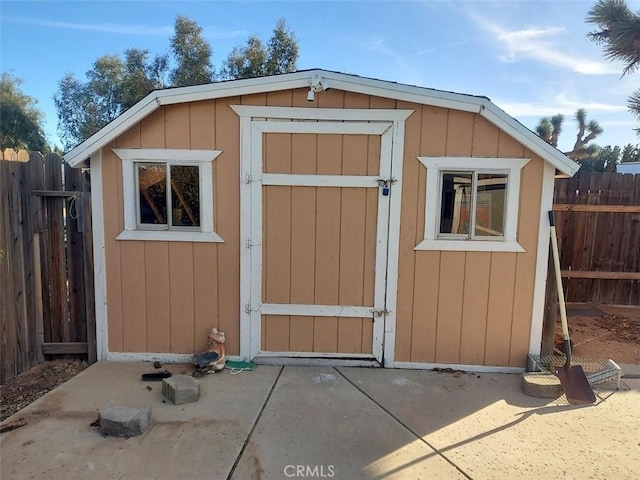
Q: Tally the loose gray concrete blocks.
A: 2